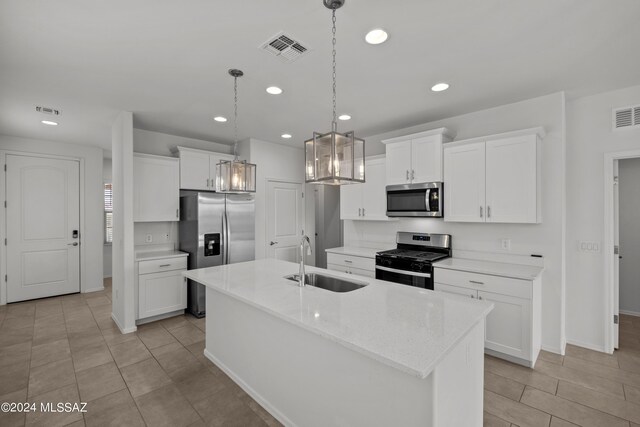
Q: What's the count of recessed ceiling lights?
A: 7